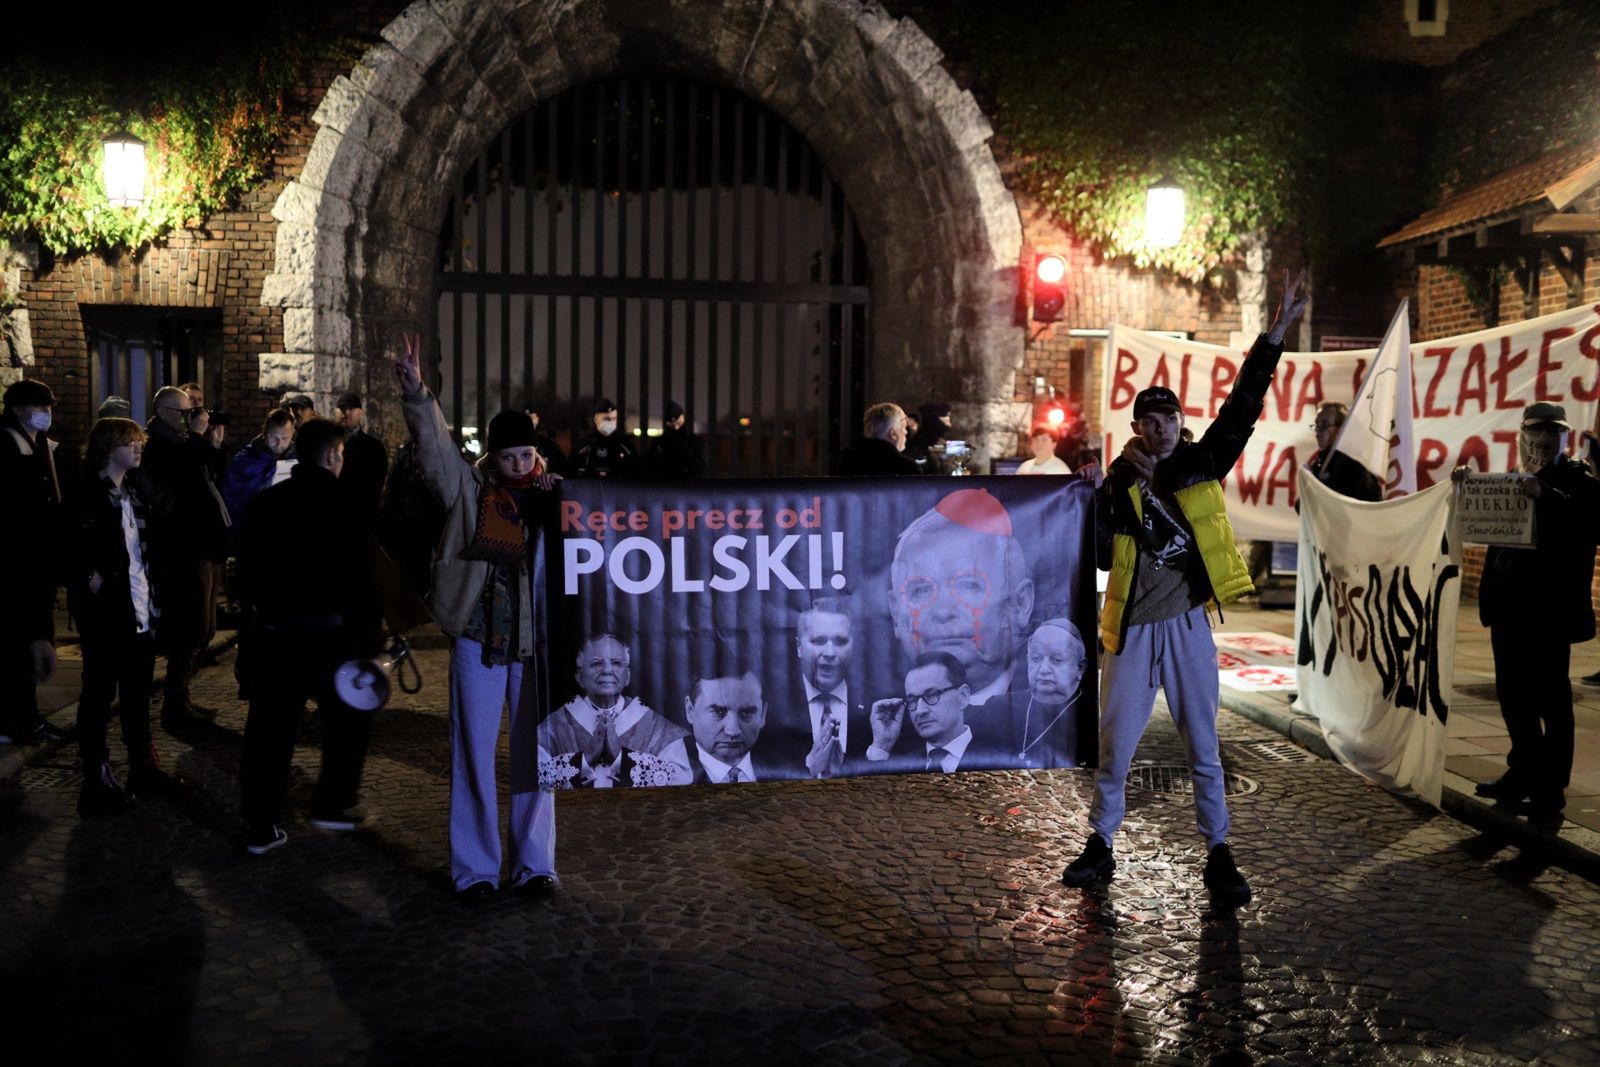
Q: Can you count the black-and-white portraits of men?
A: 6